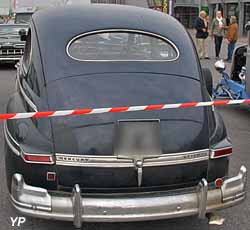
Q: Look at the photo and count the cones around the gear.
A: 0